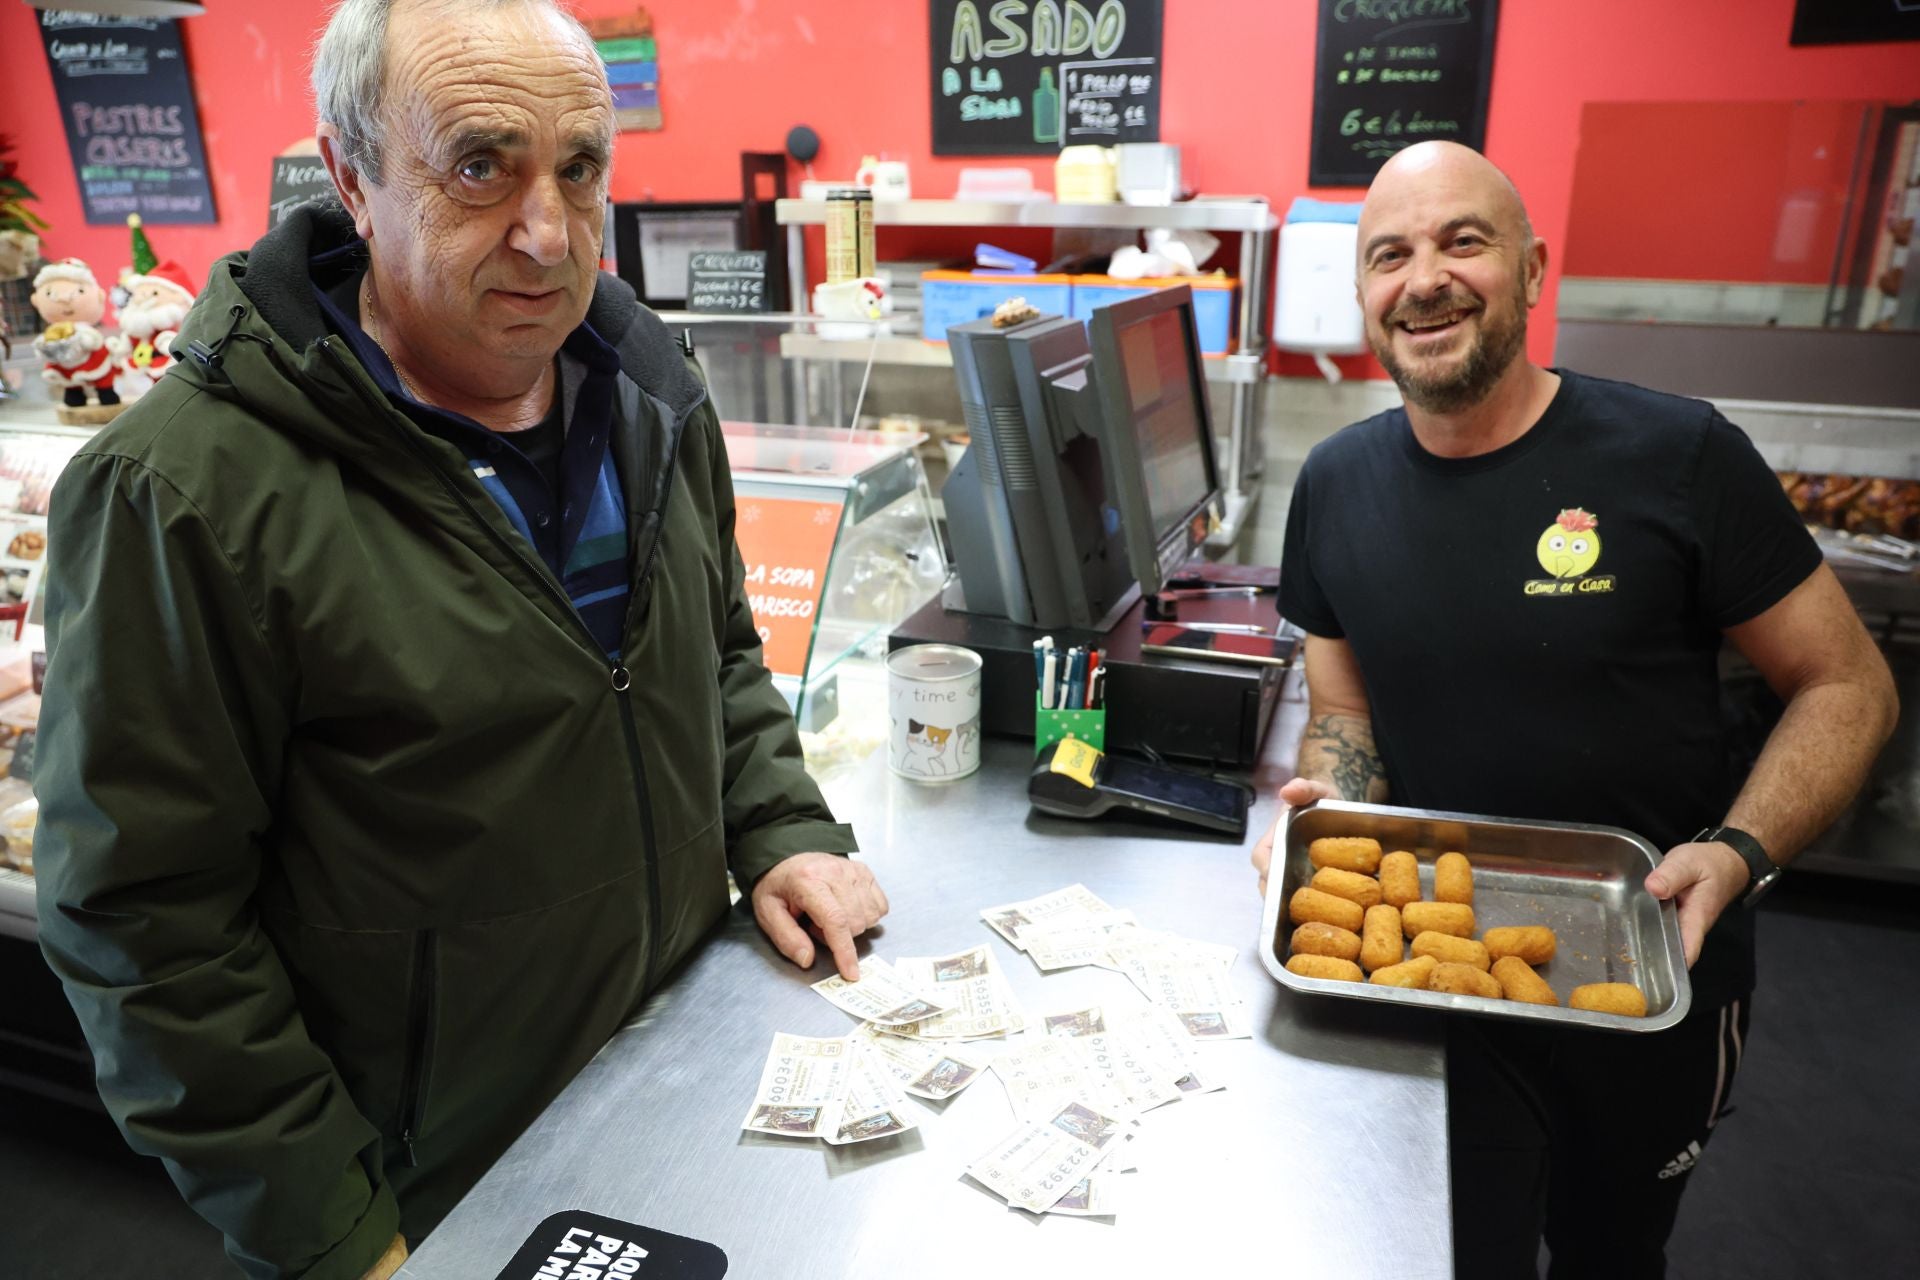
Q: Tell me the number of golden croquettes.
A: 15